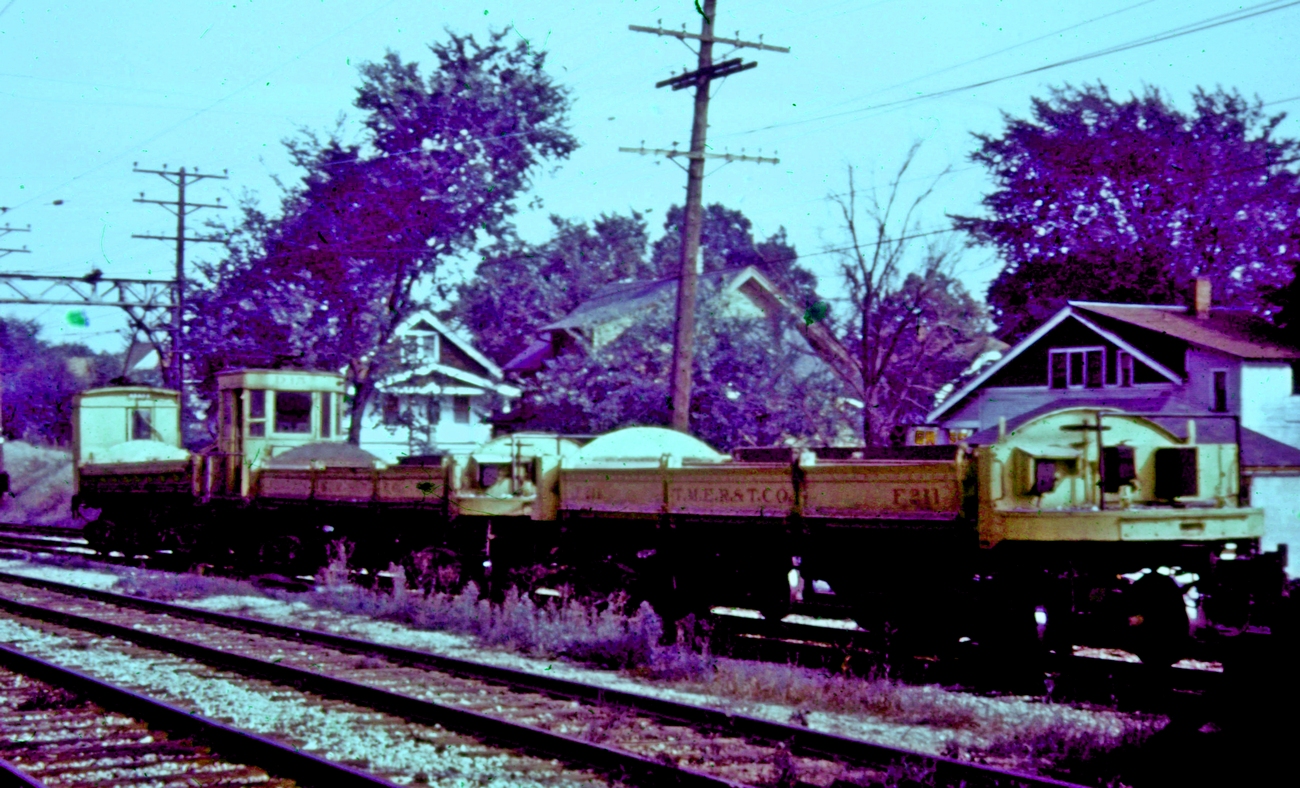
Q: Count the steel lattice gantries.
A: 1